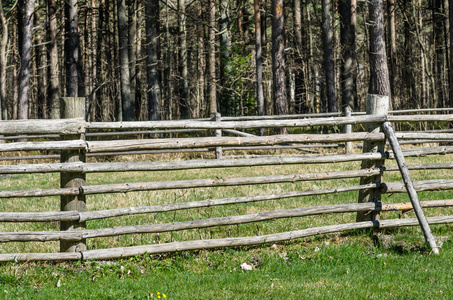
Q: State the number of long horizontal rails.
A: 7